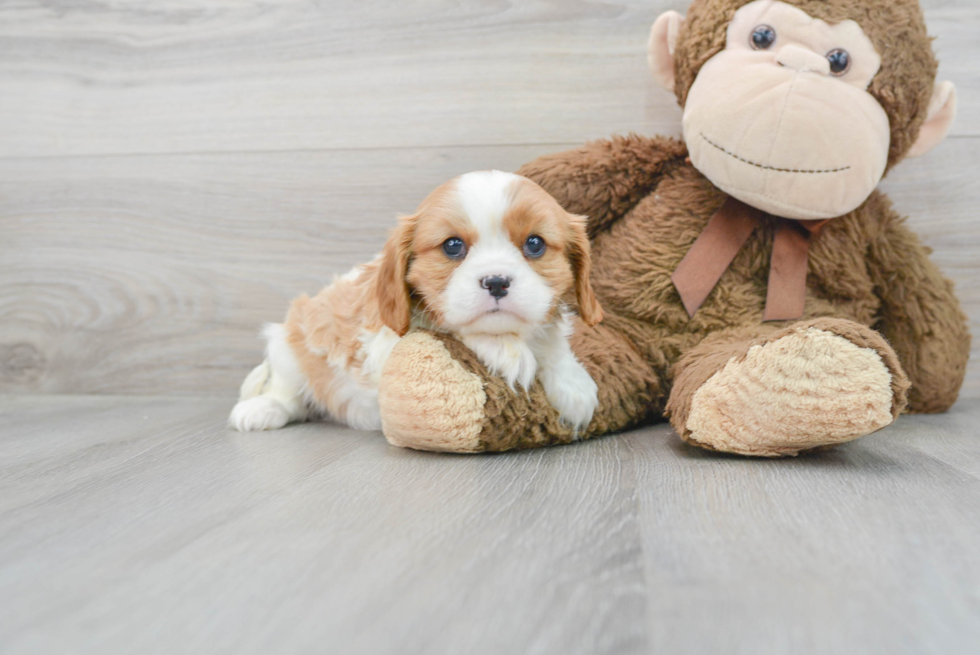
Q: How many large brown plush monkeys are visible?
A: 1